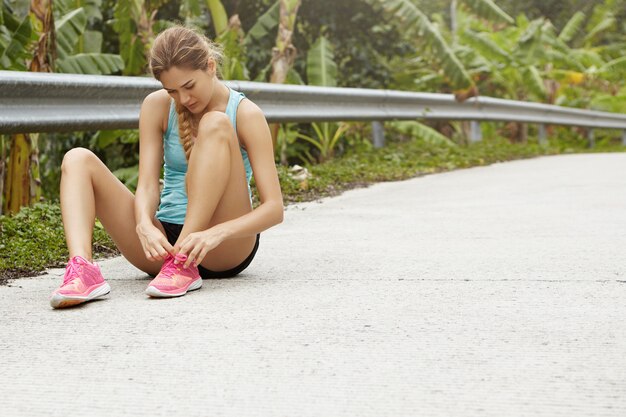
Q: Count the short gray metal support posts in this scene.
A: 5